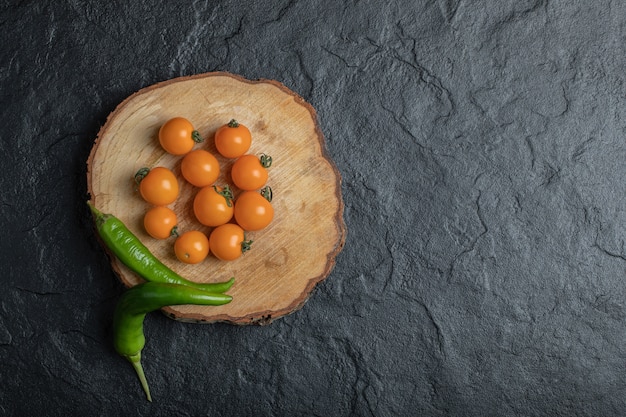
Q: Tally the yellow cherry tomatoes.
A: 10